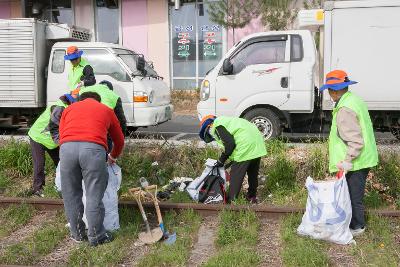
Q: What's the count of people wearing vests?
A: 5